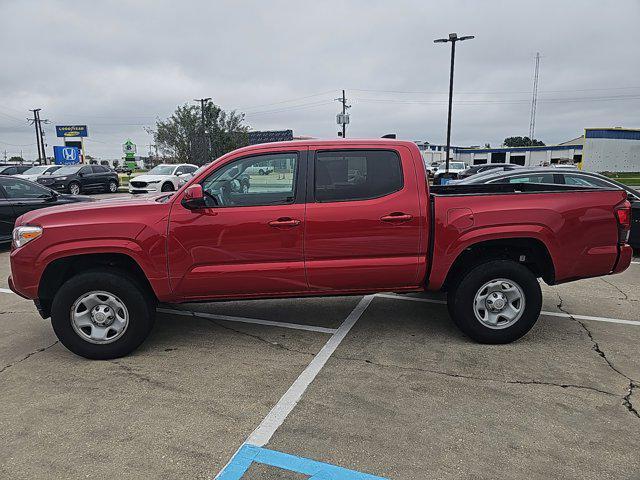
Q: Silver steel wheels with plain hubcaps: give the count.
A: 2